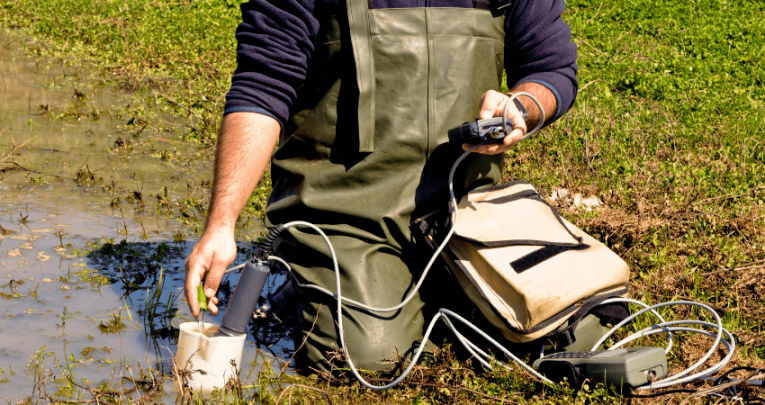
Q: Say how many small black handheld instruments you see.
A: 1